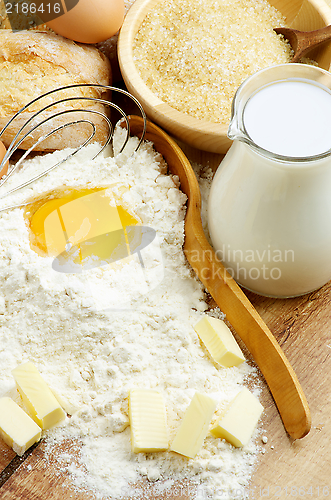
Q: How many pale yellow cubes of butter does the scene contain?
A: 6